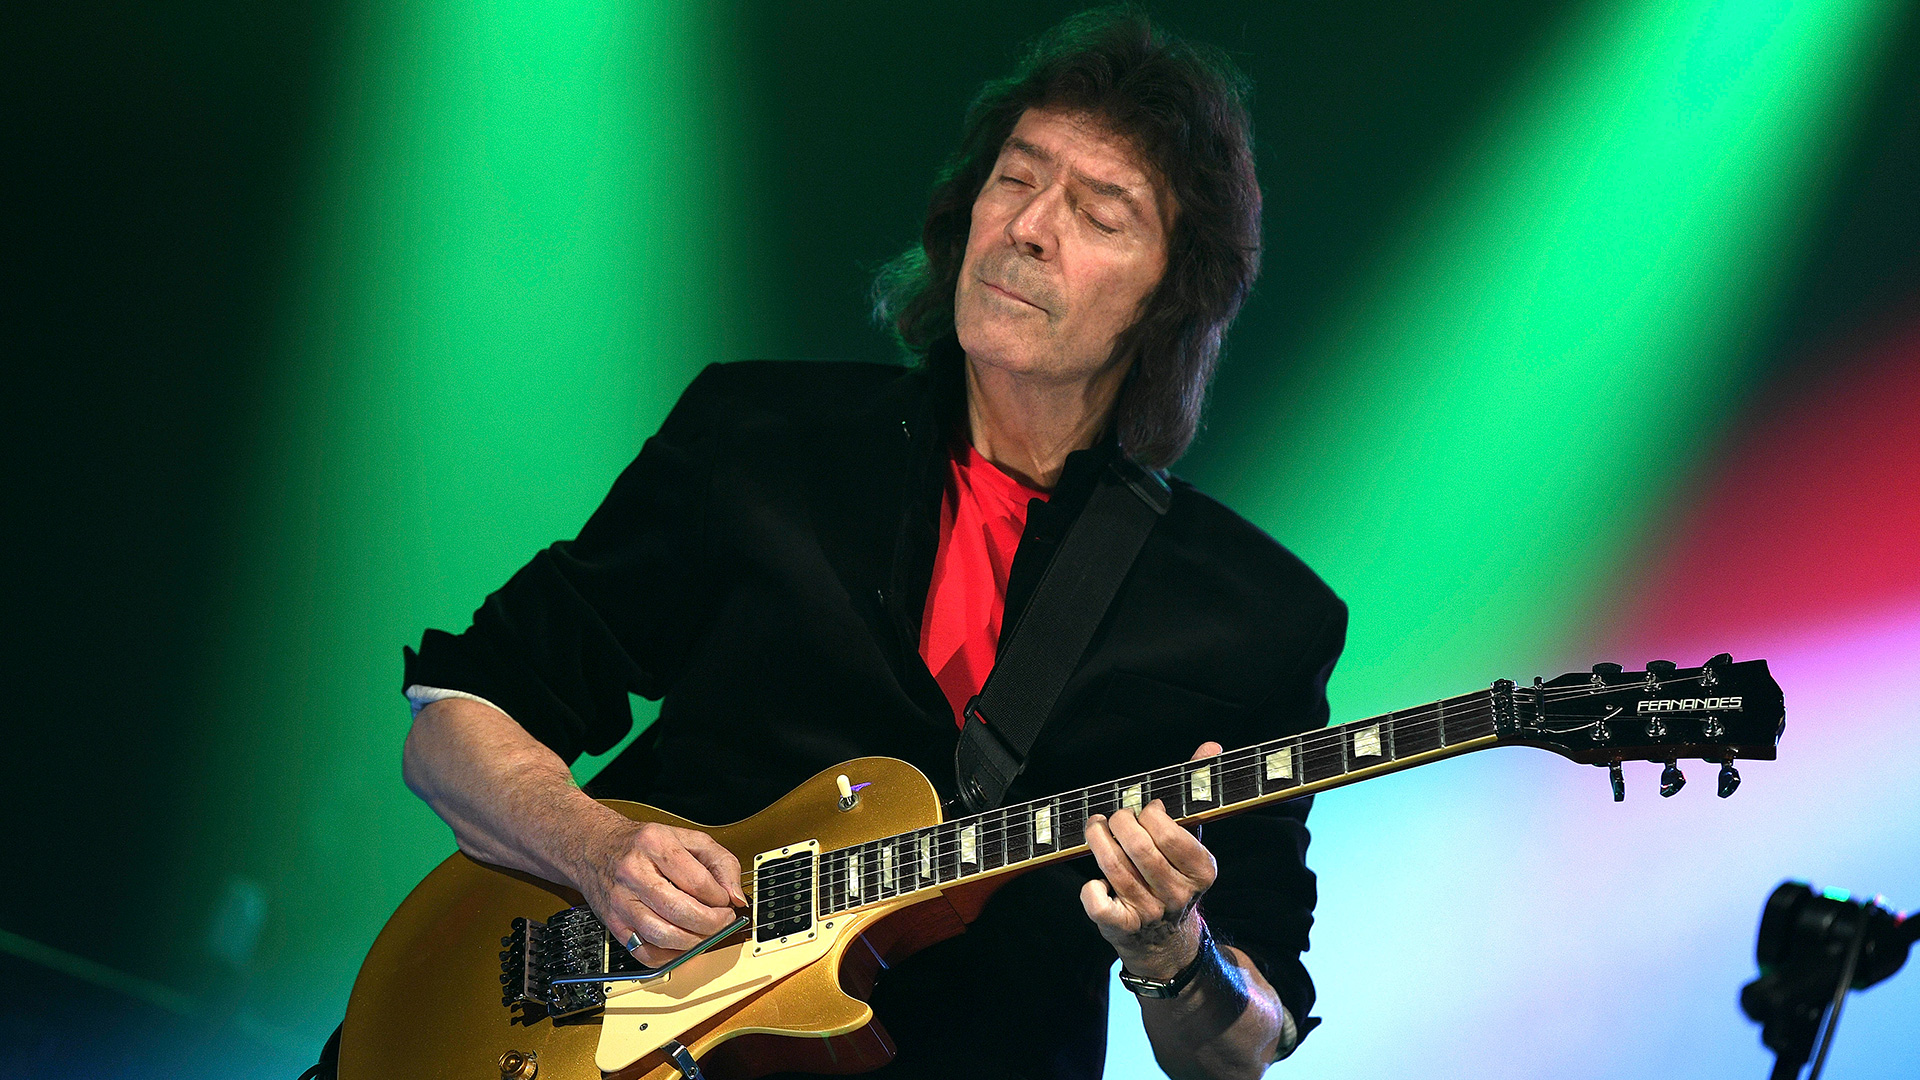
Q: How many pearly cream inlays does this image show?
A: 9